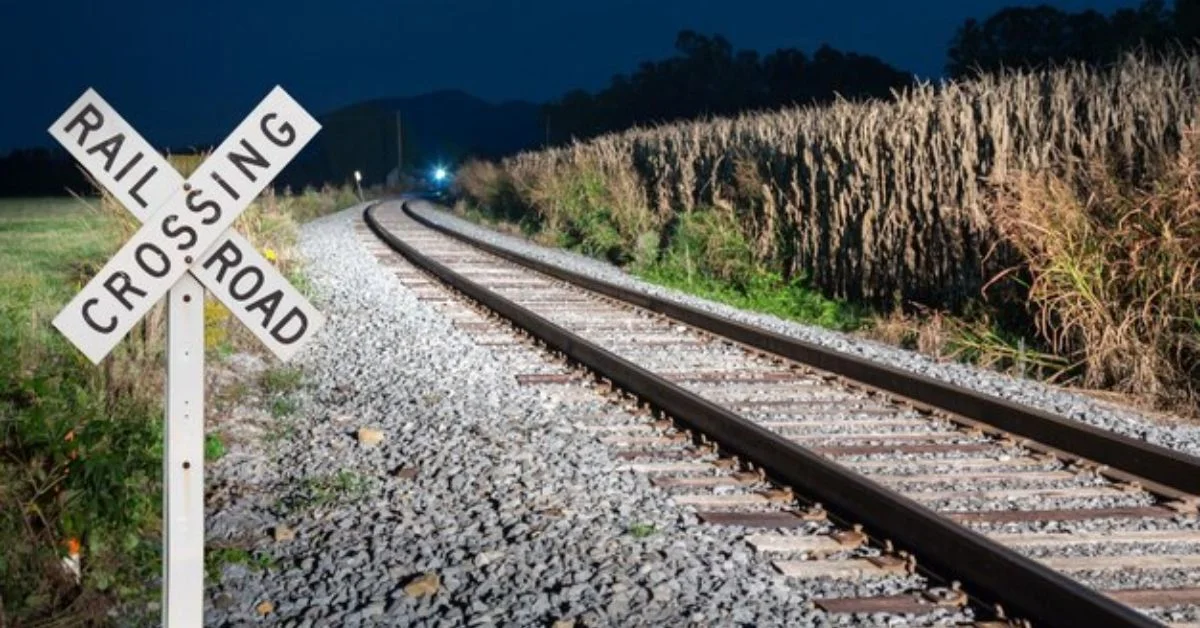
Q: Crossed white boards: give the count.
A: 2